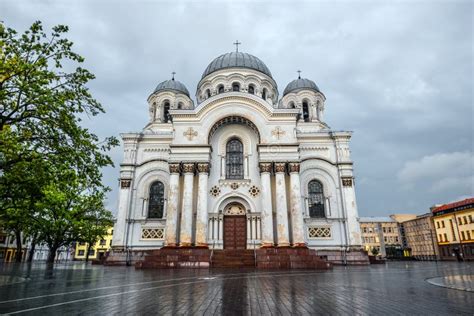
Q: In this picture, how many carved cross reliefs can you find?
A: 2